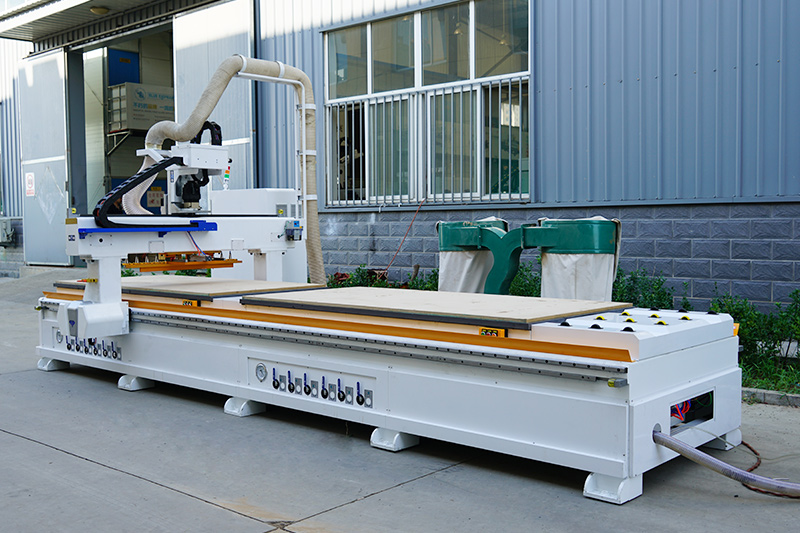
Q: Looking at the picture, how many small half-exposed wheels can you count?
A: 12